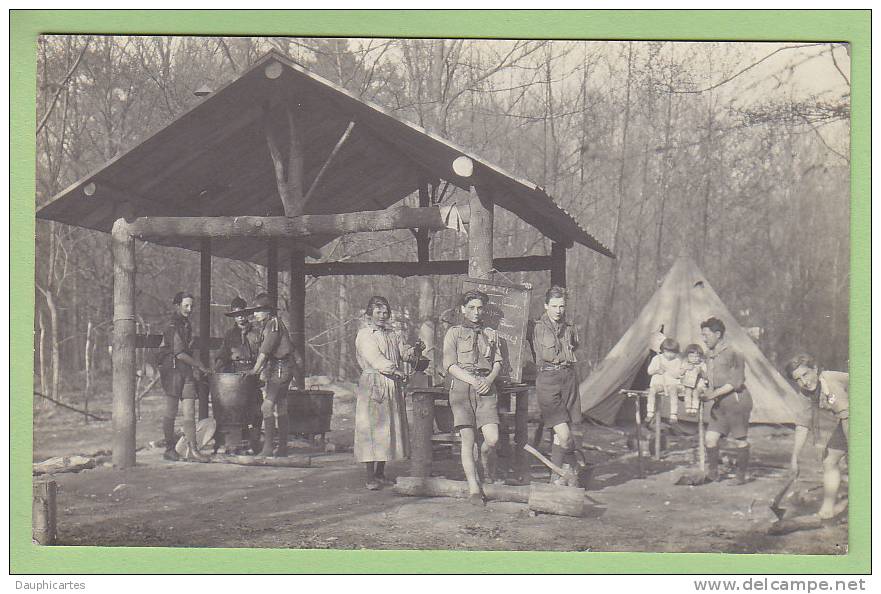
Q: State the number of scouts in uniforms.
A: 7